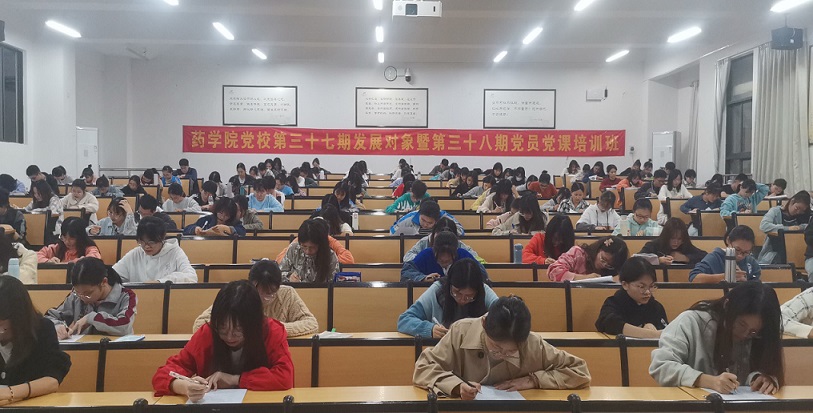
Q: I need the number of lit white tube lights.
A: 13